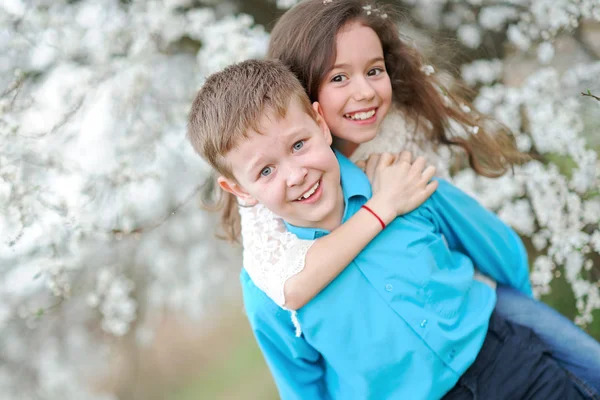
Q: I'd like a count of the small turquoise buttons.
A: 3